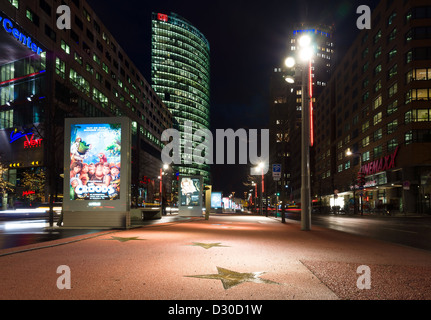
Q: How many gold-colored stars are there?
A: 3